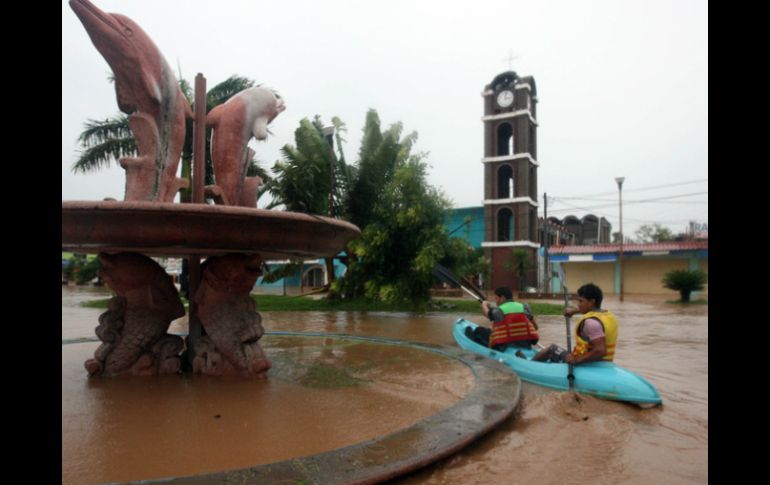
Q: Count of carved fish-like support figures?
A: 2